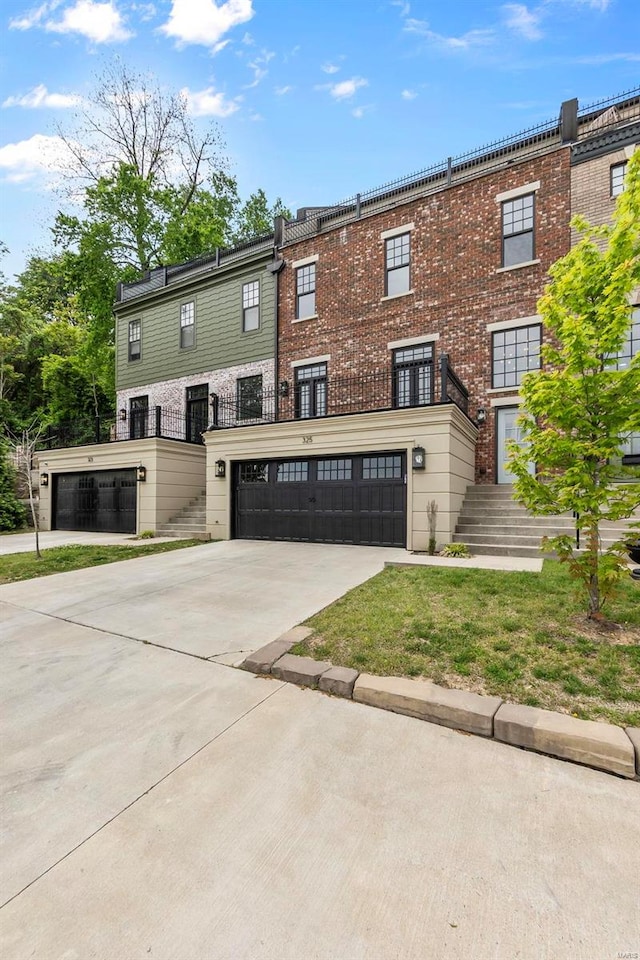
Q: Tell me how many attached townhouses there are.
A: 3